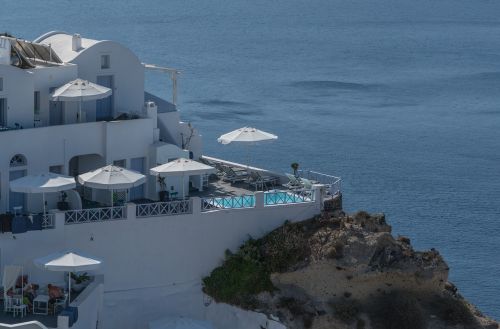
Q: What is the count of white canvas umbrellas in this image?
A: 6